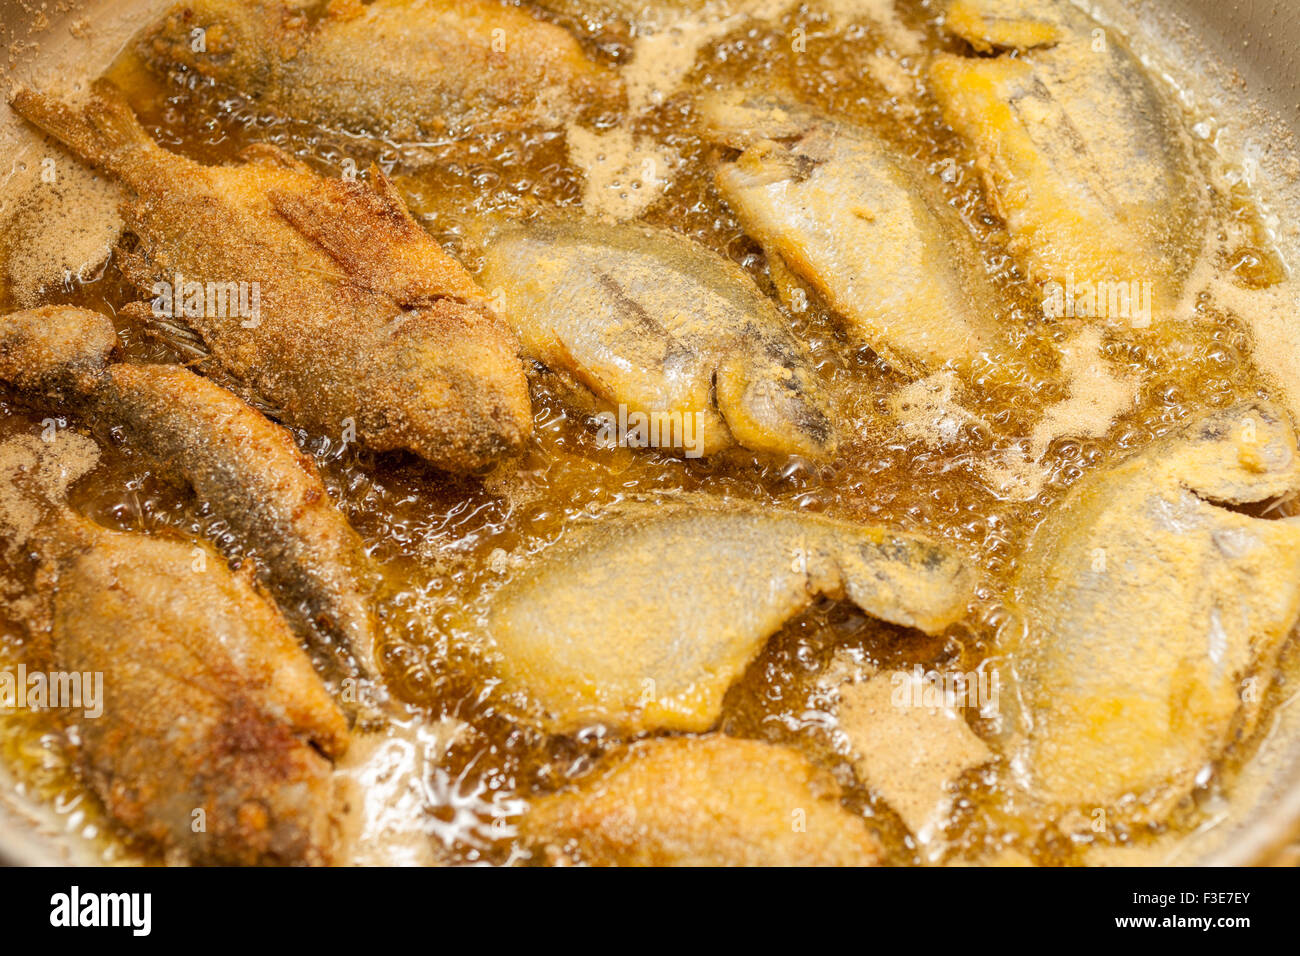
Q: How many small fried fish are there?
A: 10